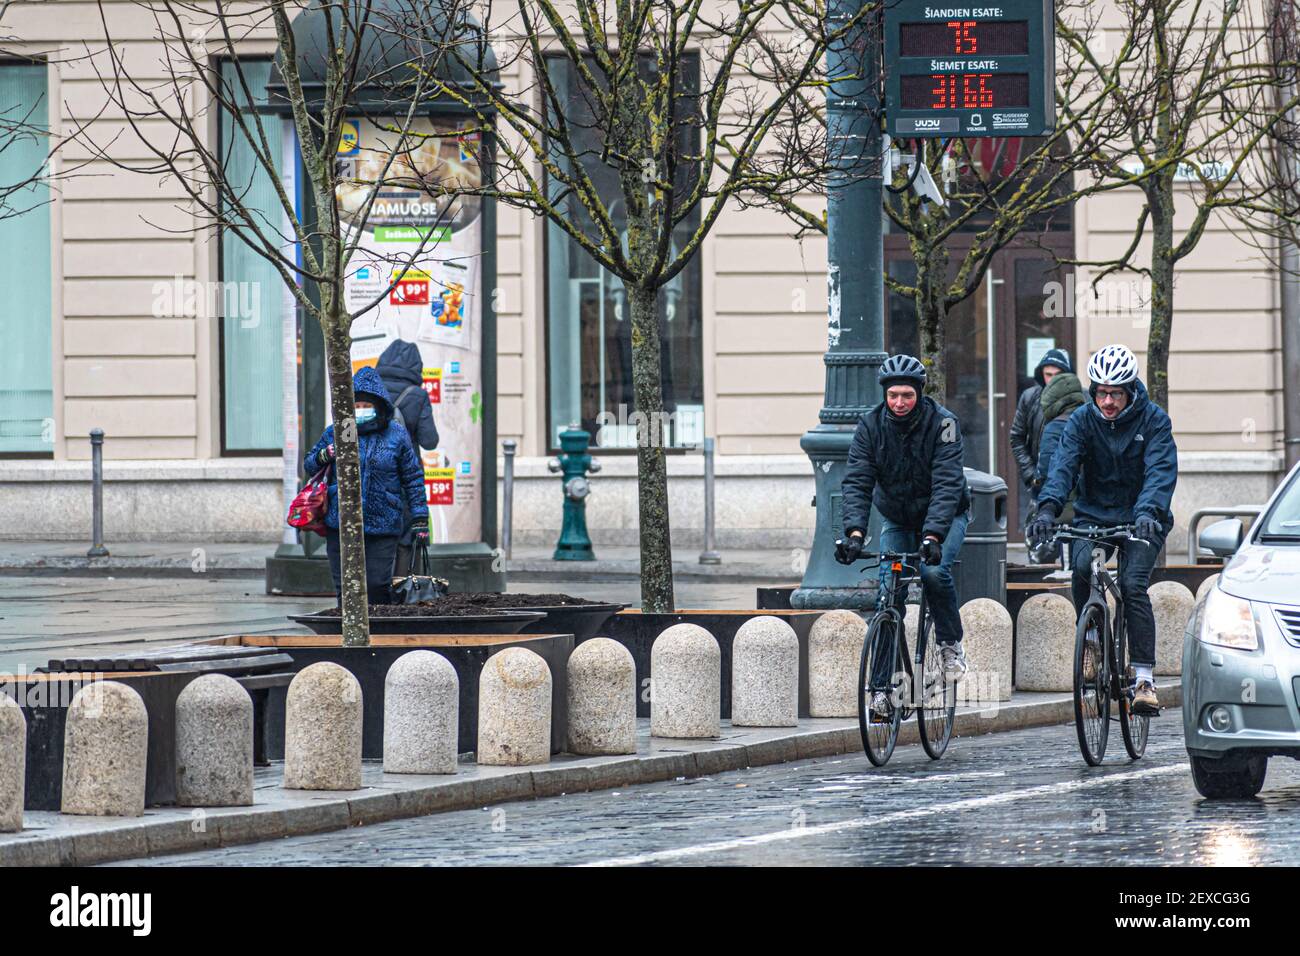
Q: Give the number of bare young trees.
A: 4